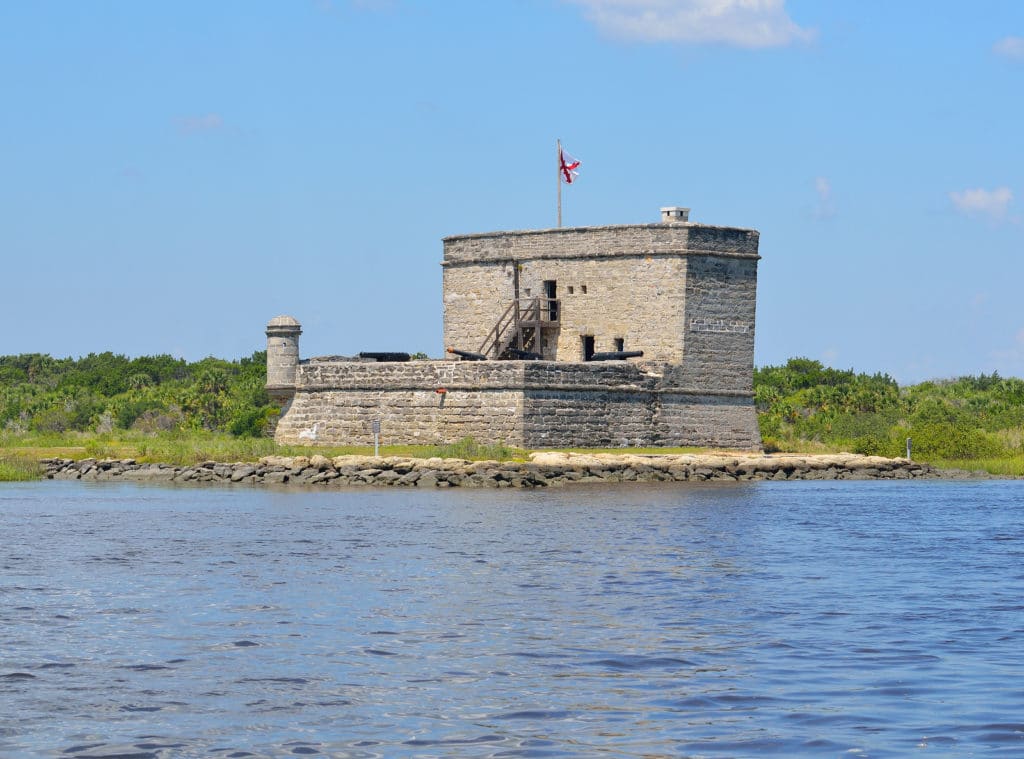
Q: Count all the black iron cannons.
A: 4